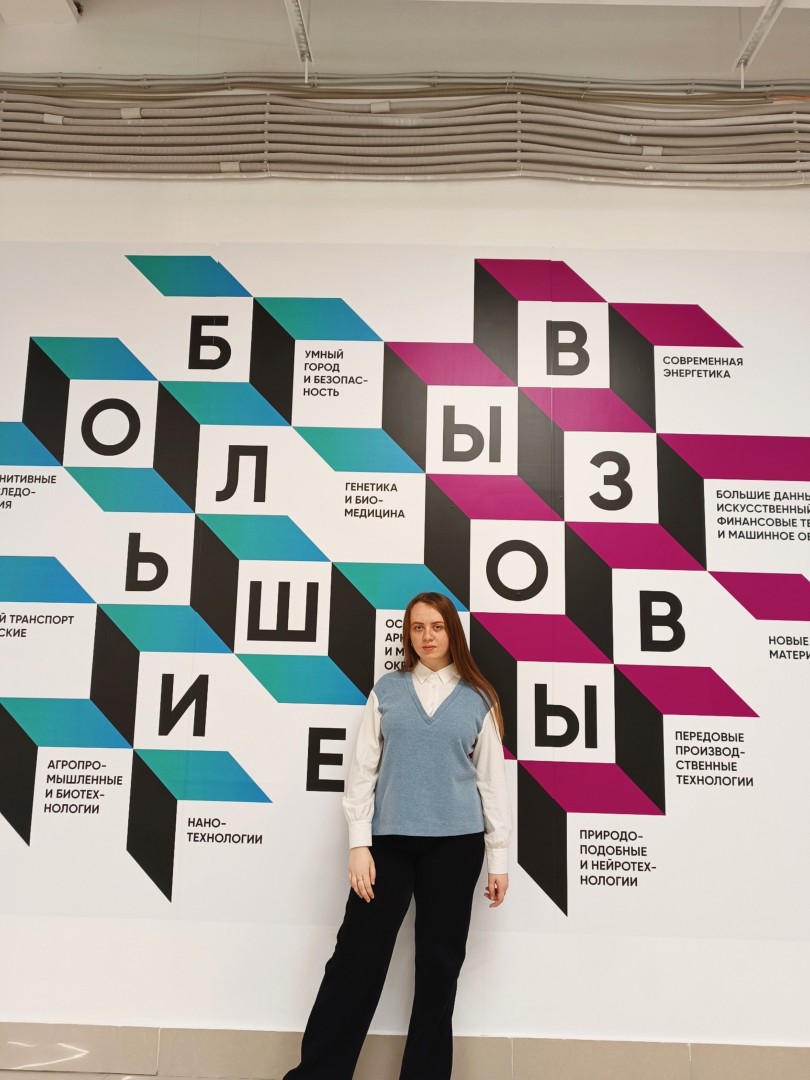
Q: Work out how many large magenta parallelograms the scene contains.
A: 11